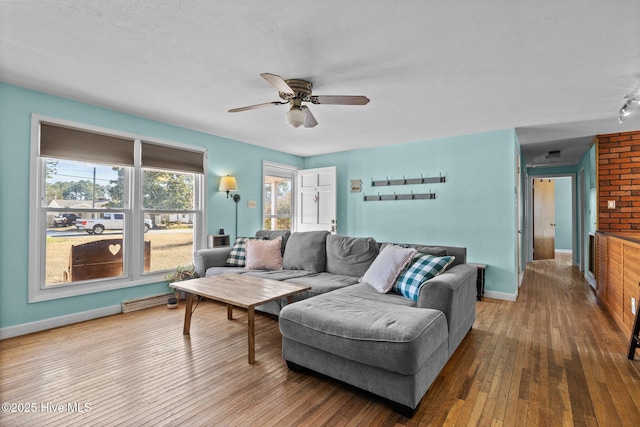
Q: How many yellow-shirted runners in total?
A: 0